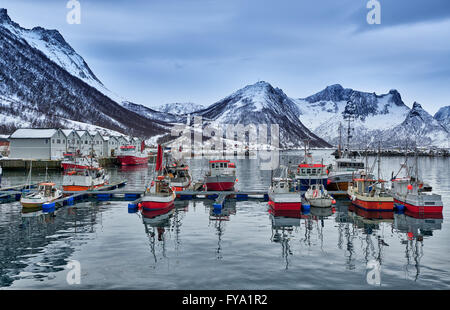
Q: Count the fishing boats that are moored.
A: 13